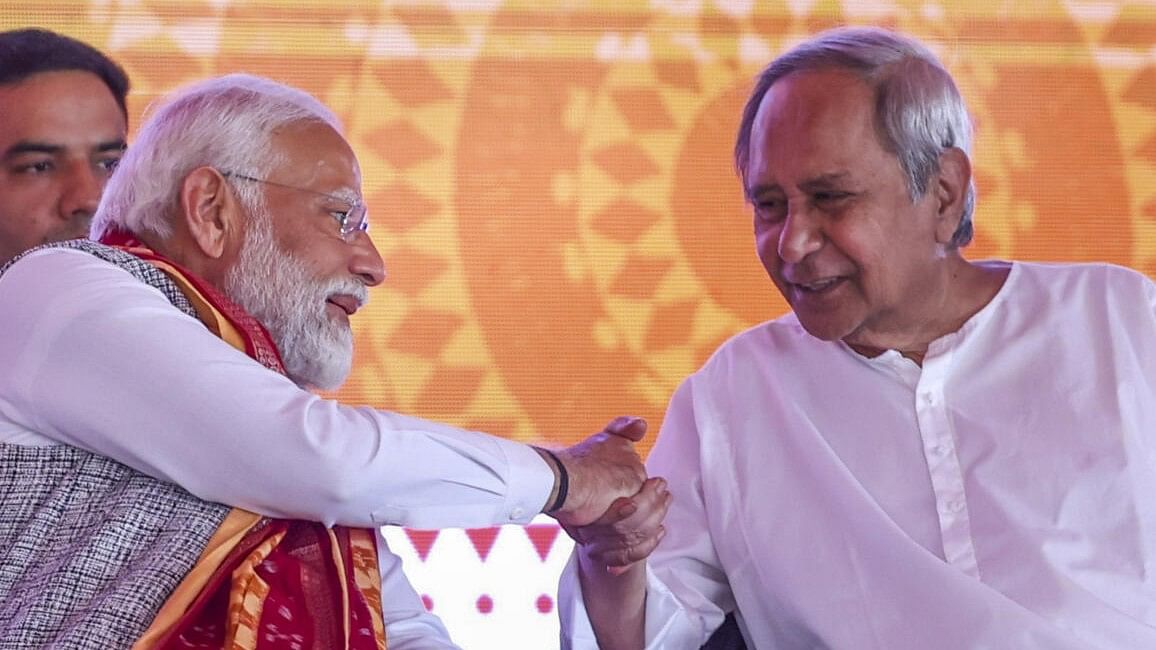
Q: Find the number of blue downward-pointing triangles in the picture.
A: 0